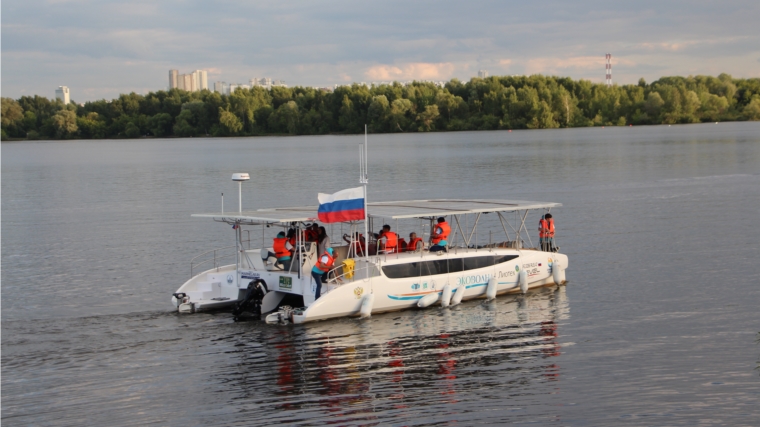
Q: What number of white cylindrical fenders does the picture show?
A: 7